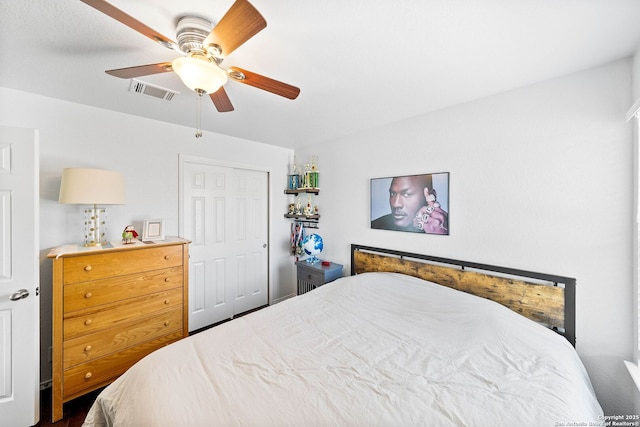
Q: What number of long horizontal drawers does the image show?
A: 5